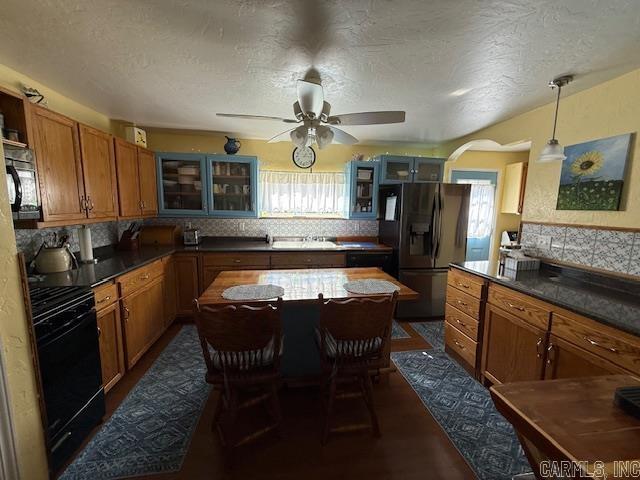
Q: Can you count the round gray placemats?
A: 2